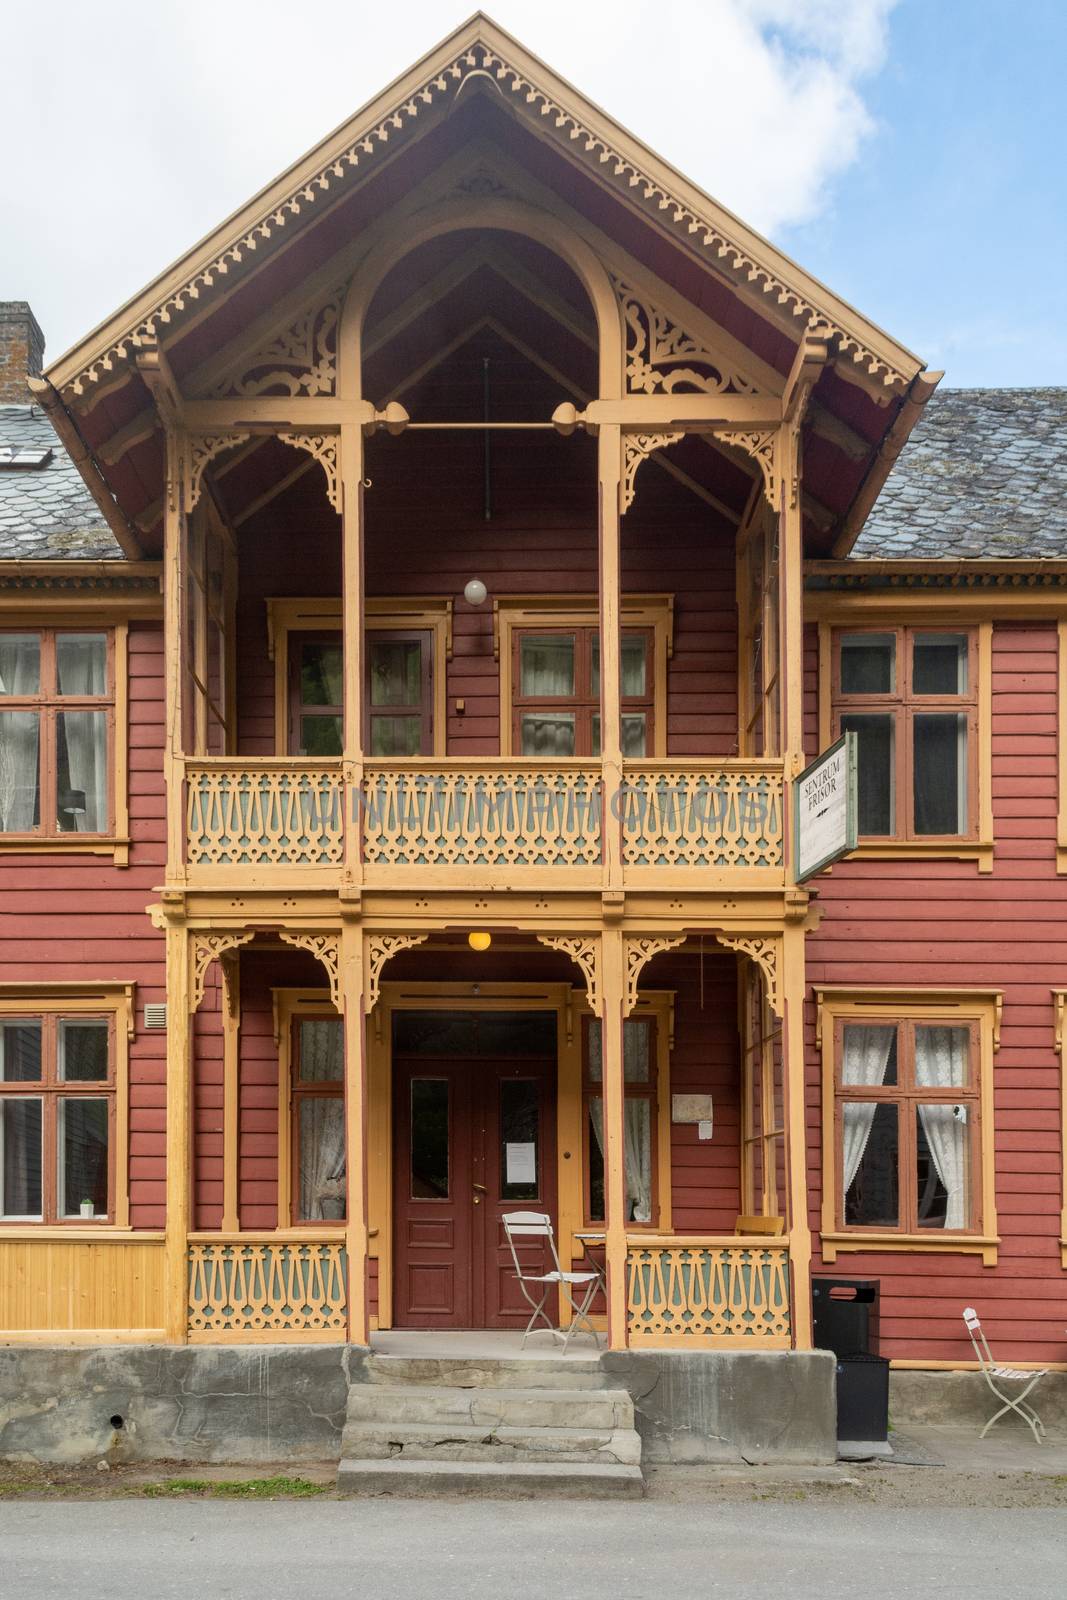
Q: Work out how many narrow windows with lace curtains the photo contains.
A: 2